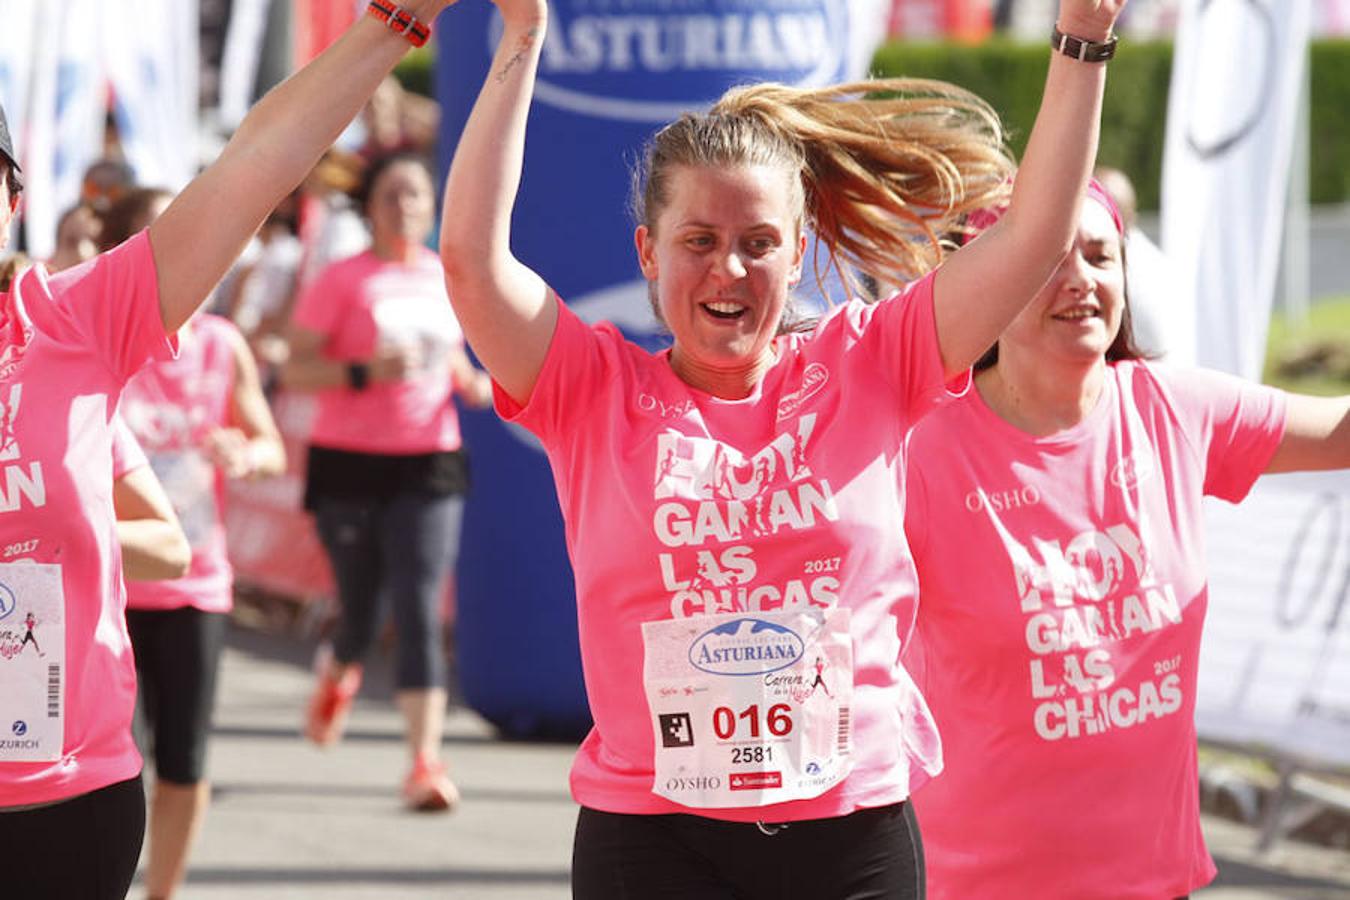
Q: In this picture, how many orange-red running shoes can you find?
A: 2